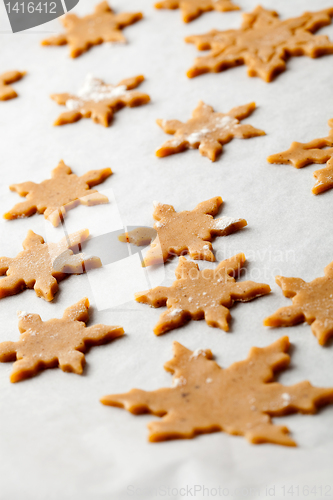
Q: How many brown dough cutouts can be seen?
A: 14